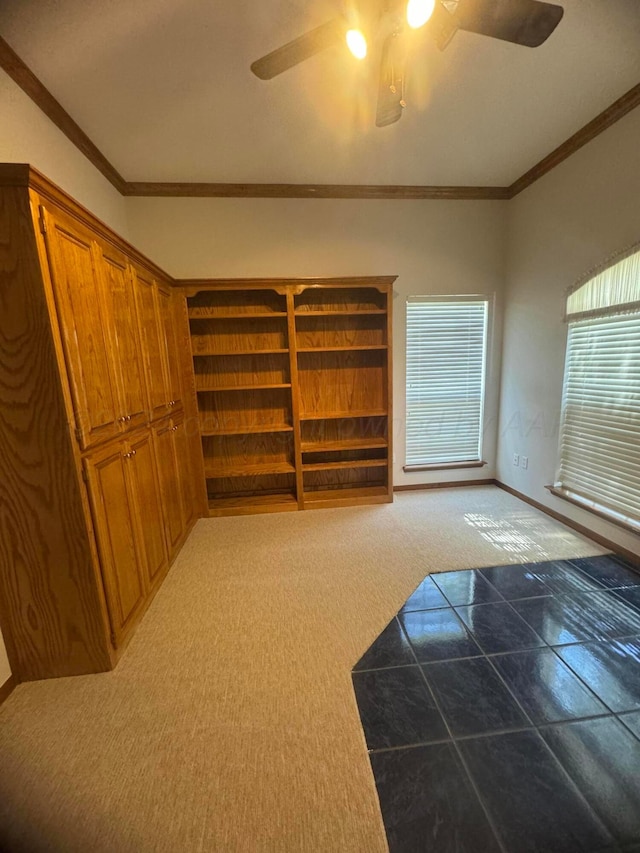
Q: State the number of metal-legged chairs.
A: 0